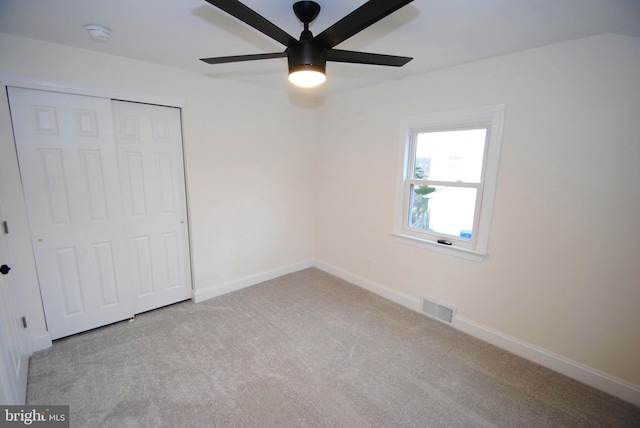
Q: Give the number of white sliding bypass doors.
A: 2